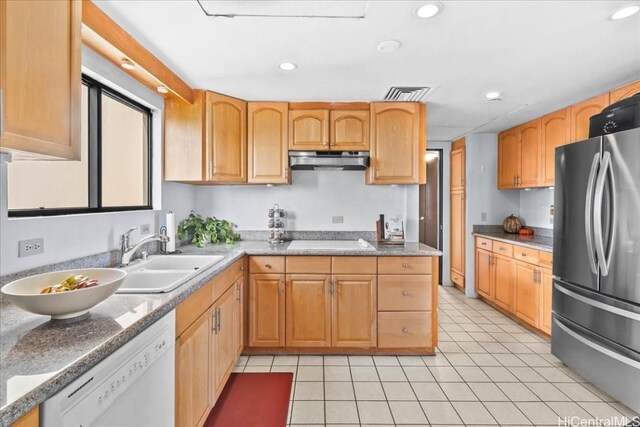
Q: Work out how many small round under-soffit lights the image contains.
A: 2